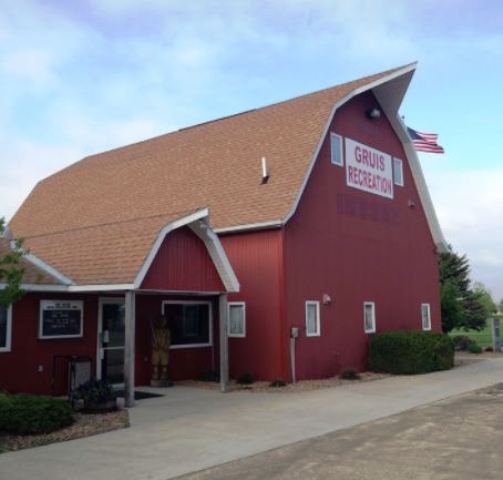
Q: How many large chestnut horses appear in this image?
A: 0